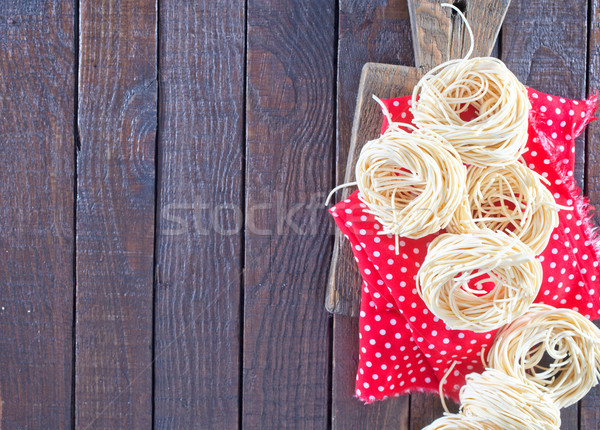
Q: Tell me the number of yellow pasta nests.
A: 7